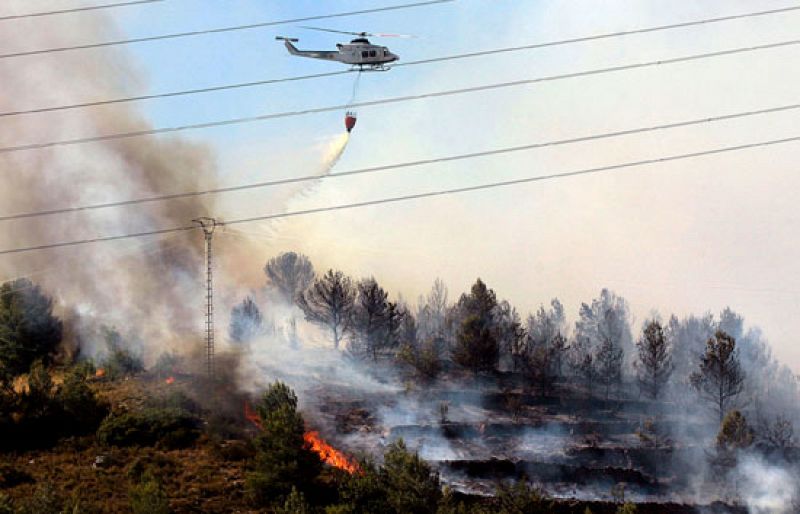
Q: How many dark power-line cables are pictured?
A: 6